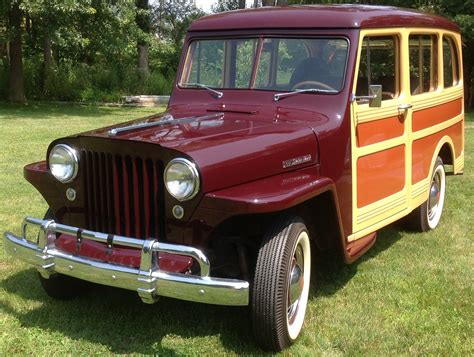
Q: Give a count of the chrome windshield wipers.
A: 2